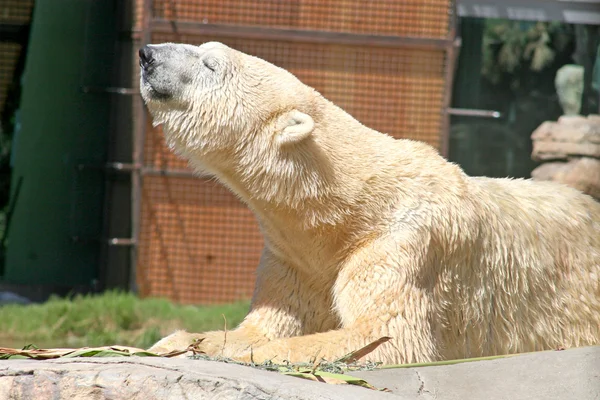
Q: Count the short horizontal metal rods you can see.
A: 4